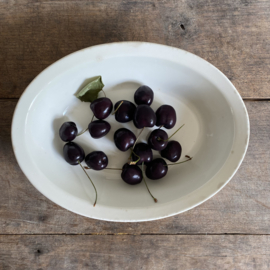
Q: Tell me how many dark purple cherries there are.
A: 15